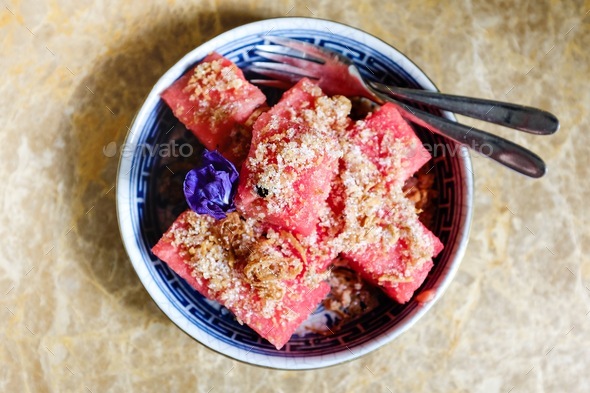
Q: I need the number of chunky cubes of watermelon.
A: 5